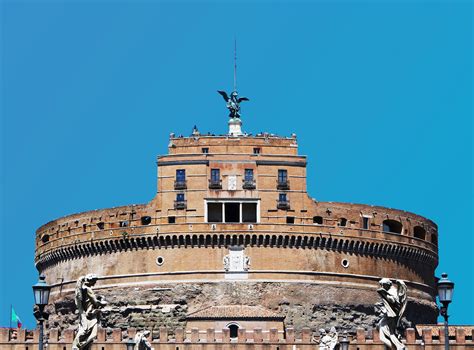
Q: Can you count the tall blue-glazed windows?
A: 6